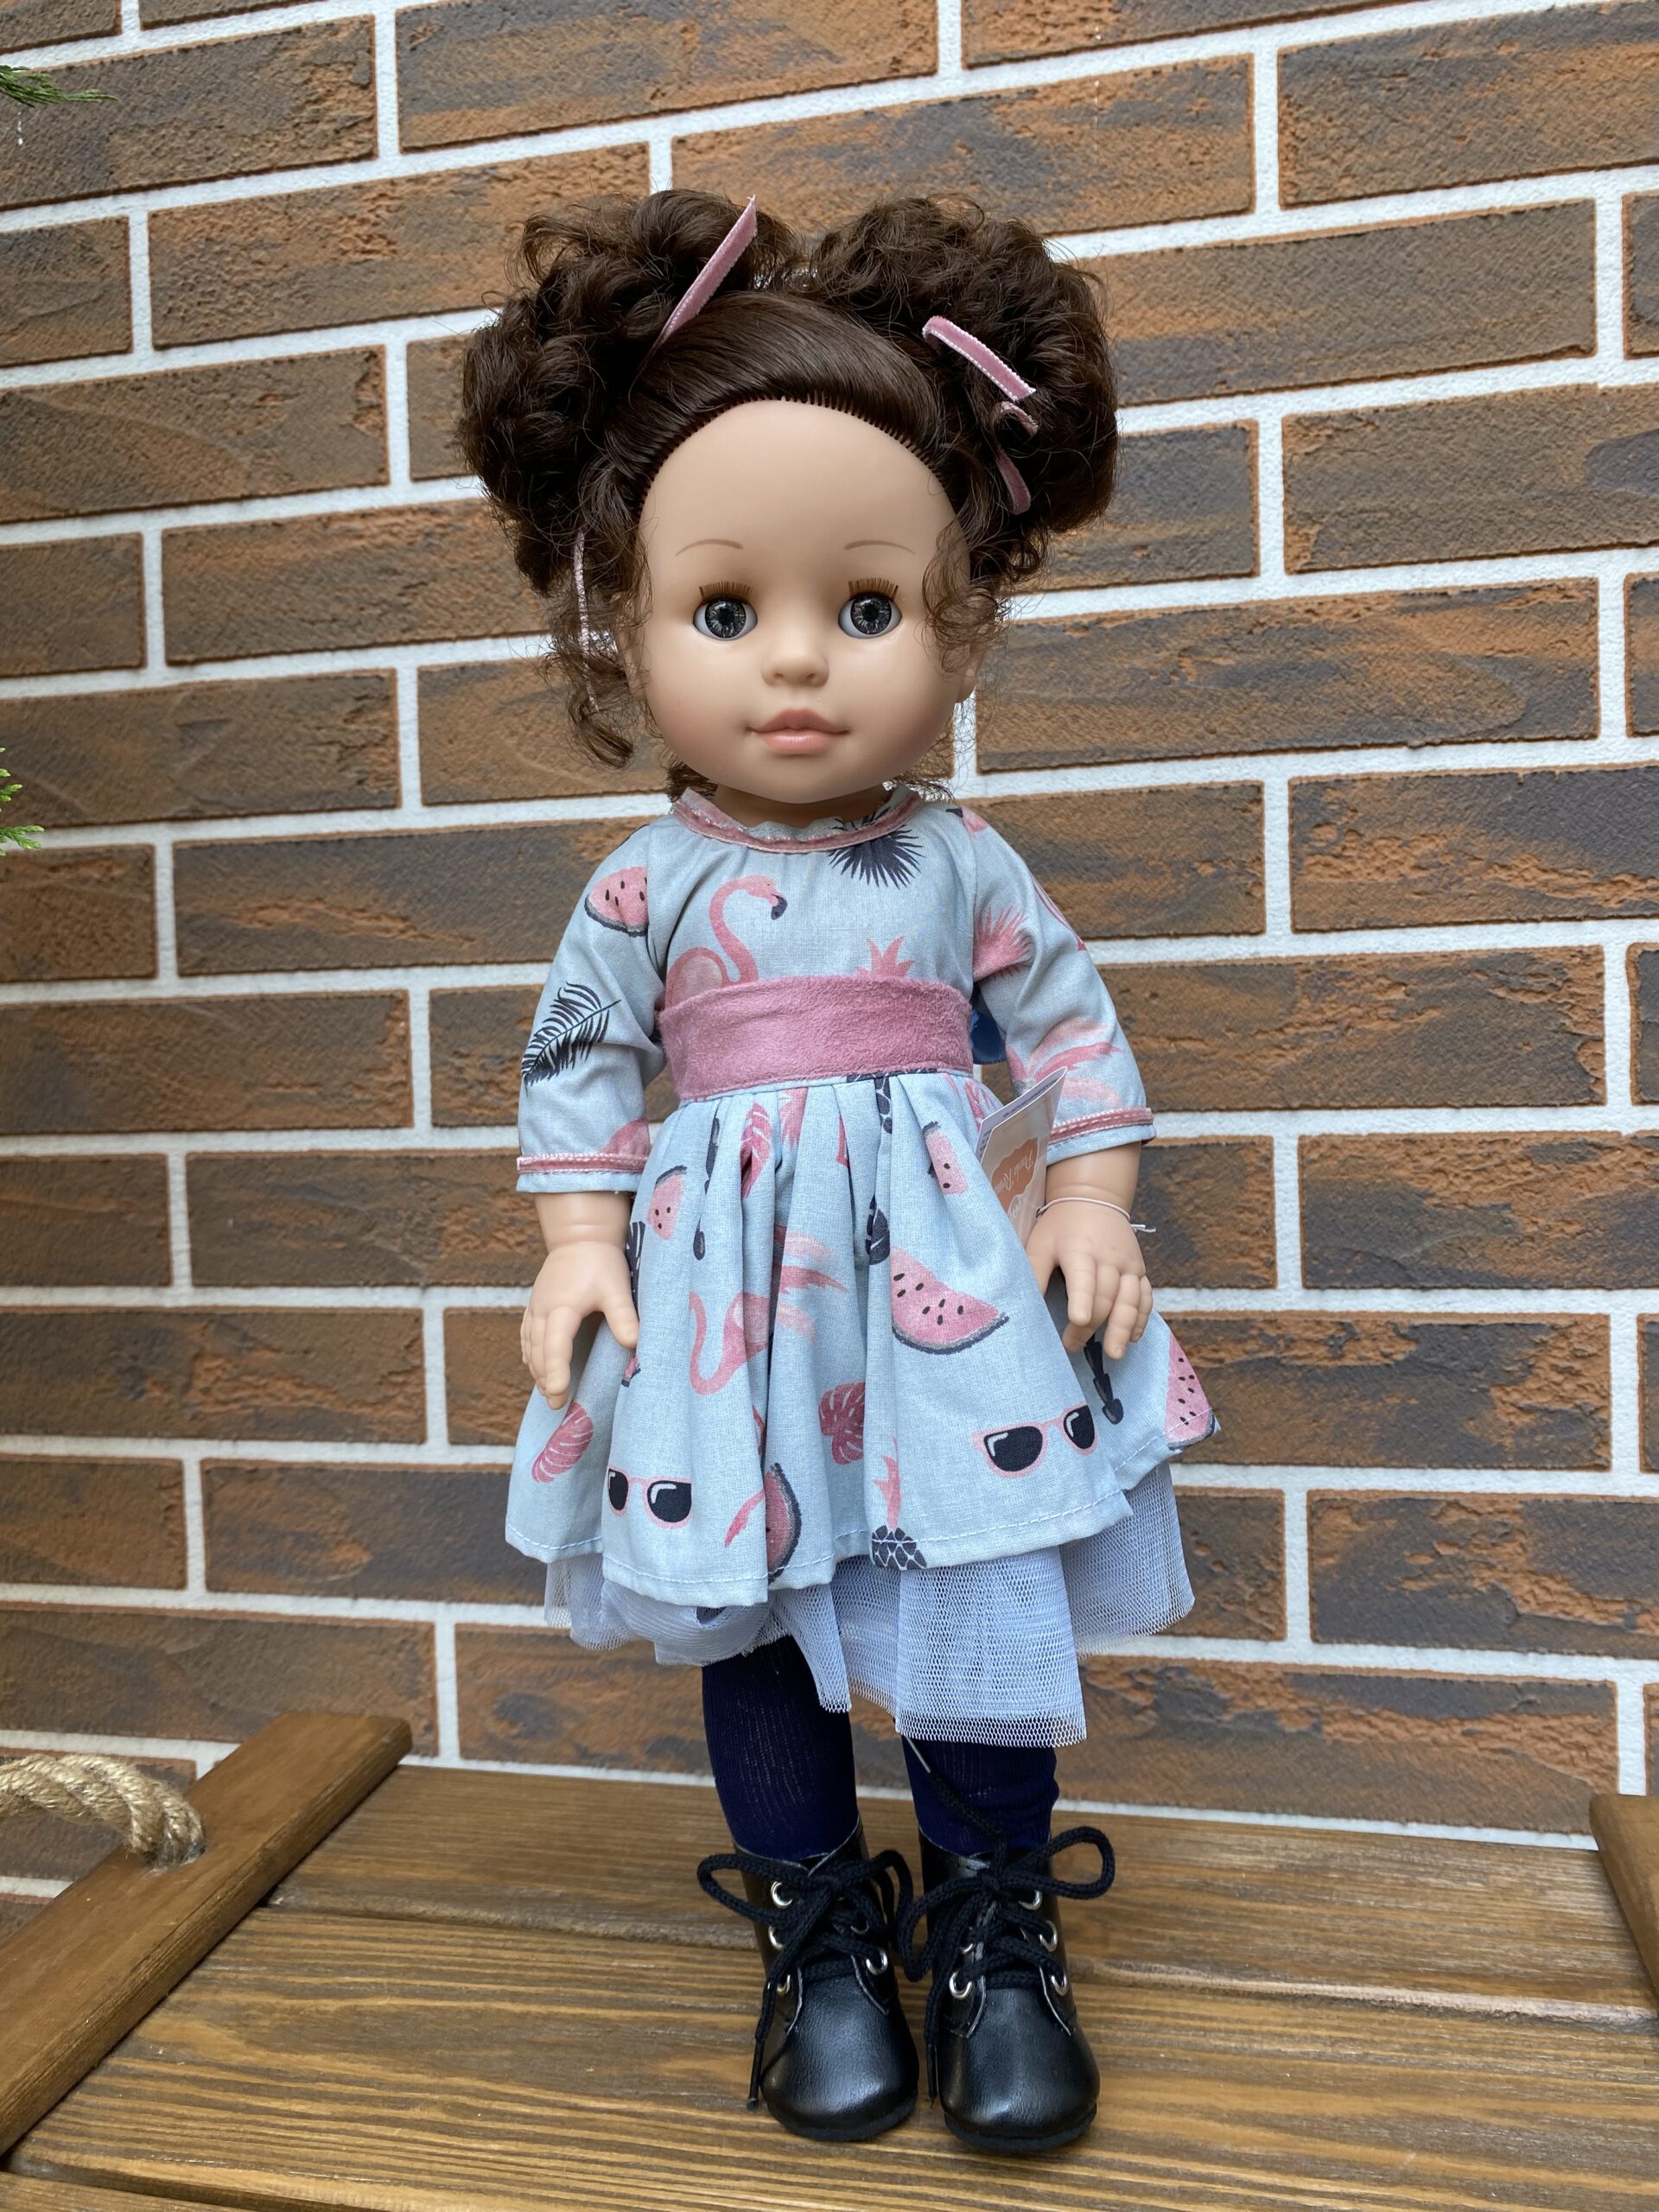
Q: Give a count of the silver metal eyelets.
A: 10